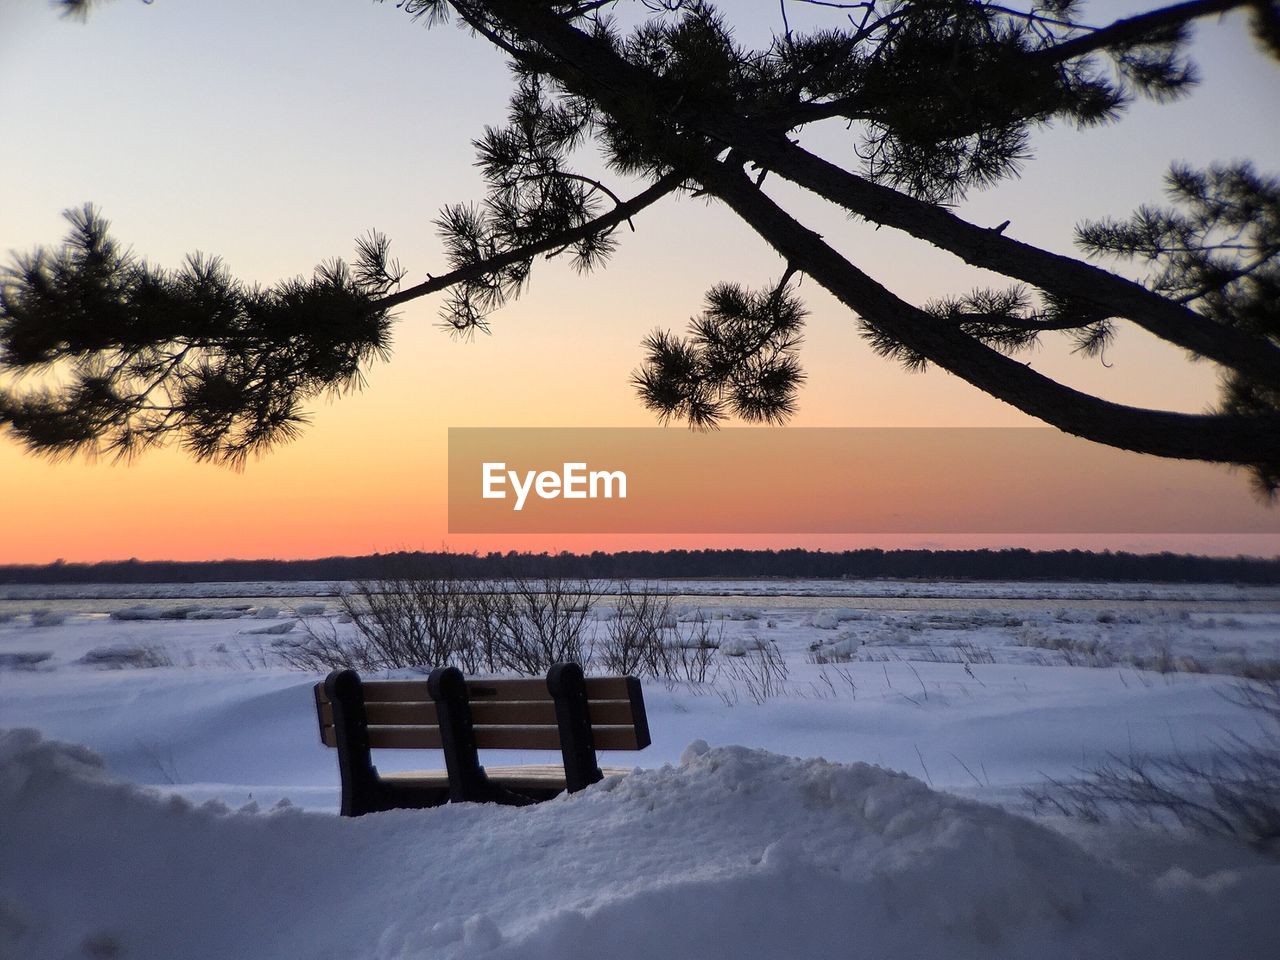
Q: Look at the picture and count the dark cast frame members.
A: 3